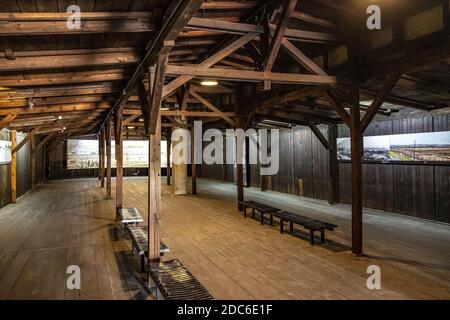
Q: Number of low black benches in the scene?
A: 5